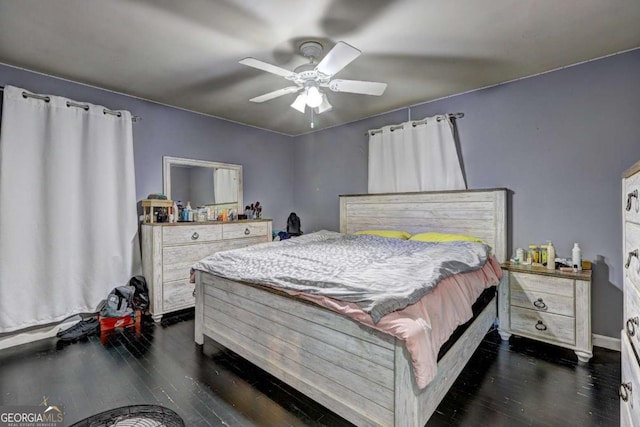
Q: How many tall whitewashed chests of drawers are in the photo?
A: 1